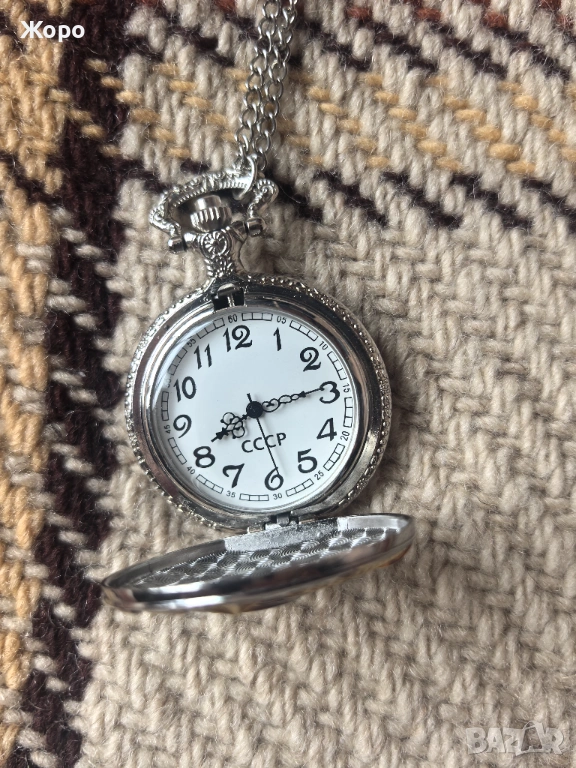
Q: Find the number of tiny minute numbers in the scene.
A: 12